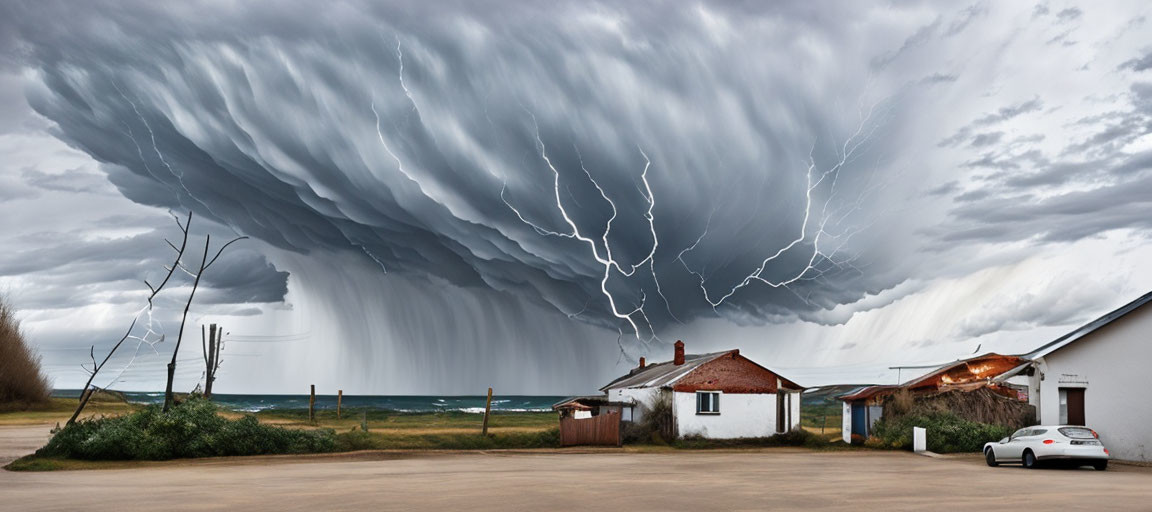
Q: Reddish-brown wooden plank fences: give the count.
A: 1